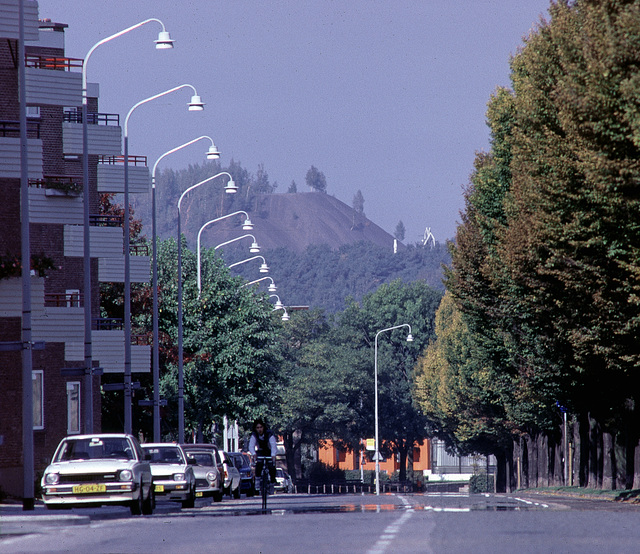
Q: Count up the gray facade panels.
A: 12